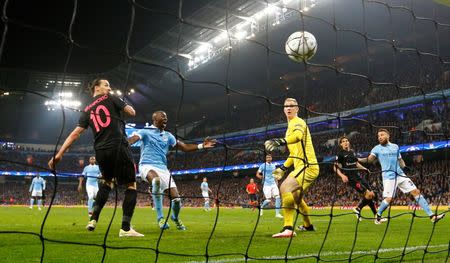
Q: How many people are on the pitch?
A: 10